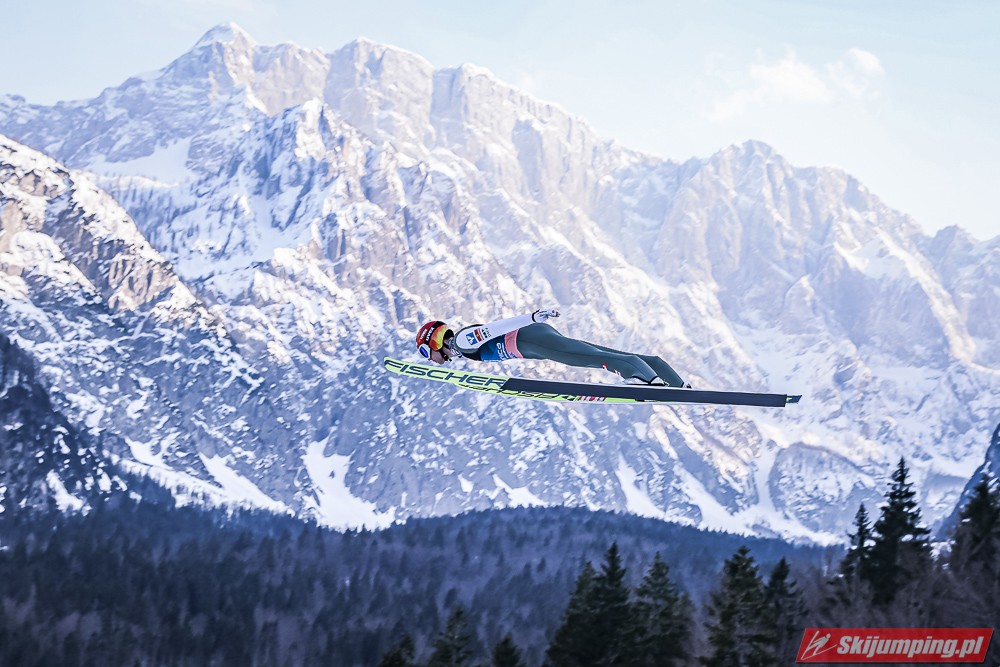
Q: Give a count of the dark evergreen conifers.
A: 11